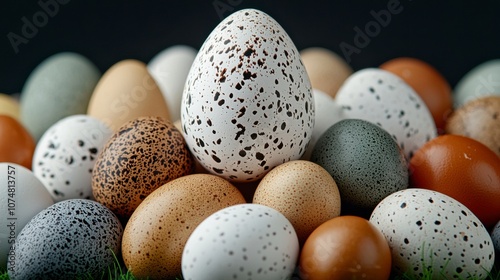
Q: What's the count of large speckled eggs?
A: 1